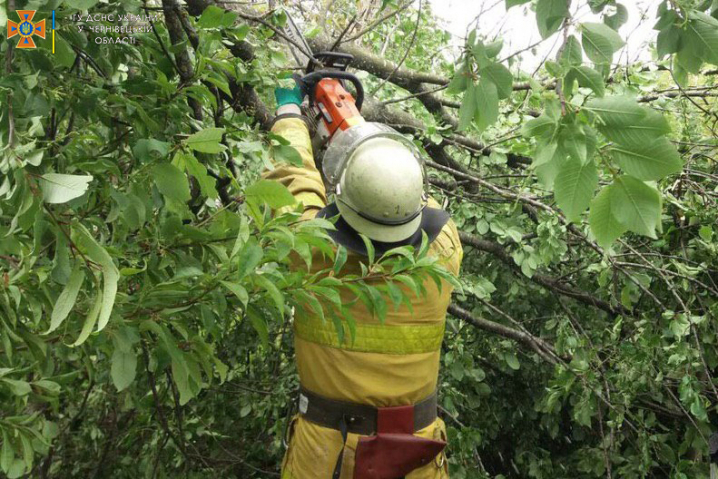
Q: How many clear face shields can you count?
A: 1